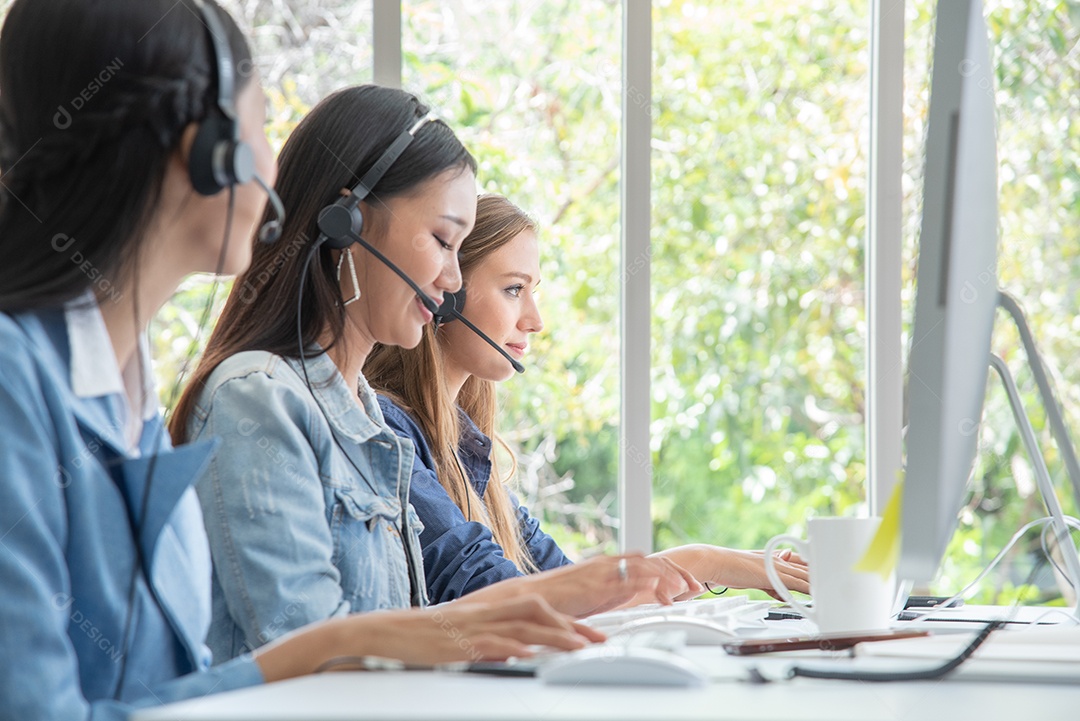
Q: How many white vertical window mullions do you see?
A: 3